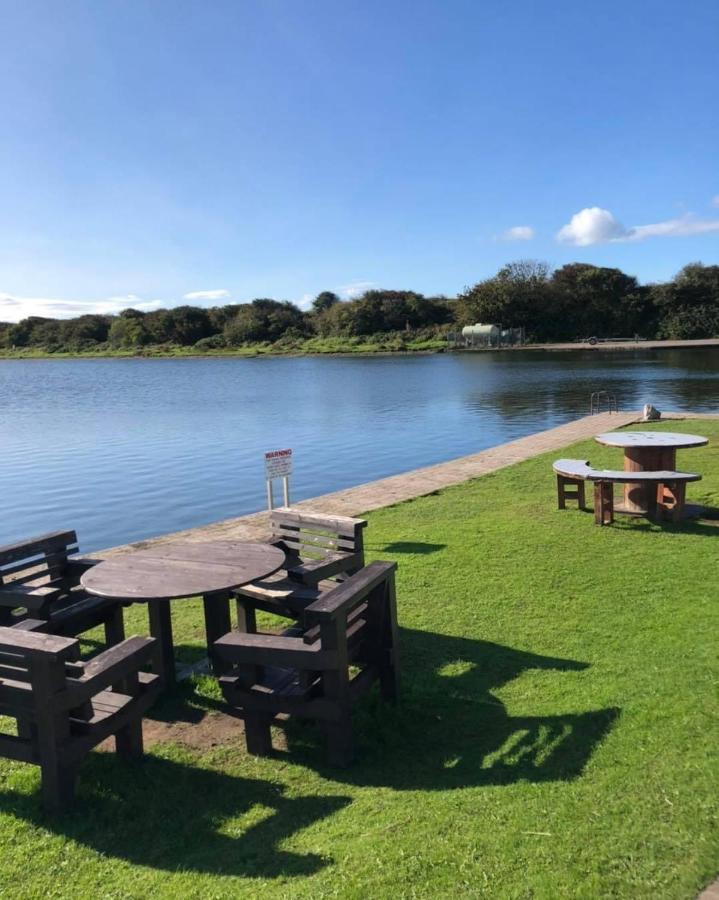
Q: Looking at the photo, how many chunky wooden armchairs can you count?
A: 4